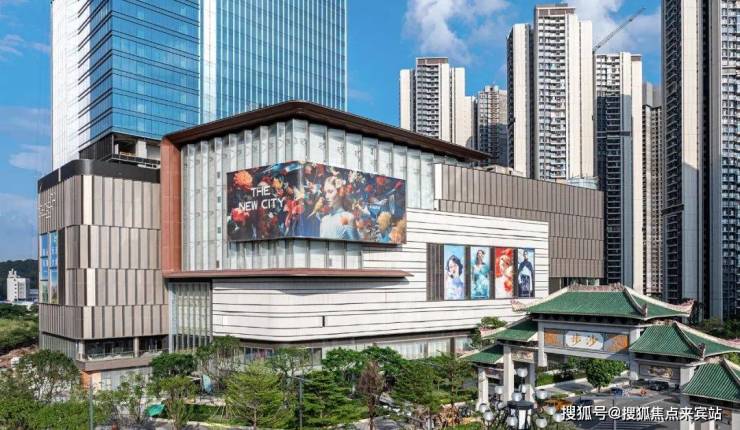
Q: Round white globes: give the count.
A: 12